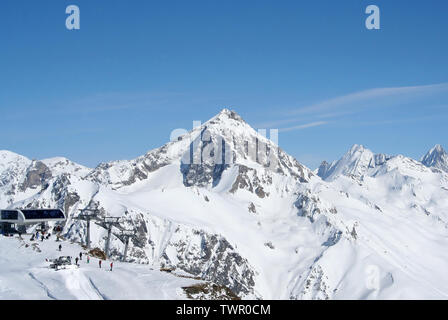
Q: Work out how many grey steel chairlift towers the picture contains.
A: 3